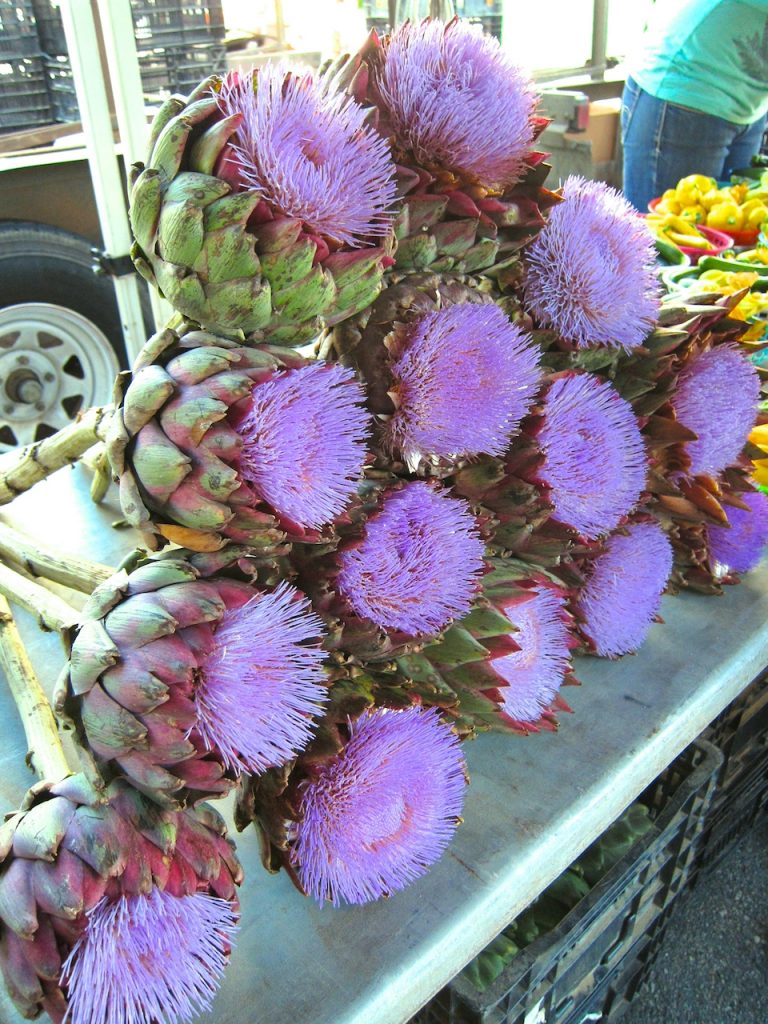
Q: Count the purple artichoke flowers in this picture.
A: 14